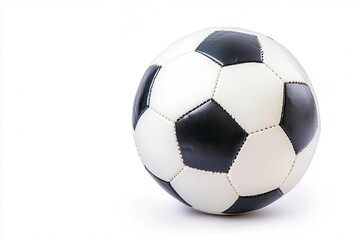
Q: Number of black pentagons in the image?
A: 6